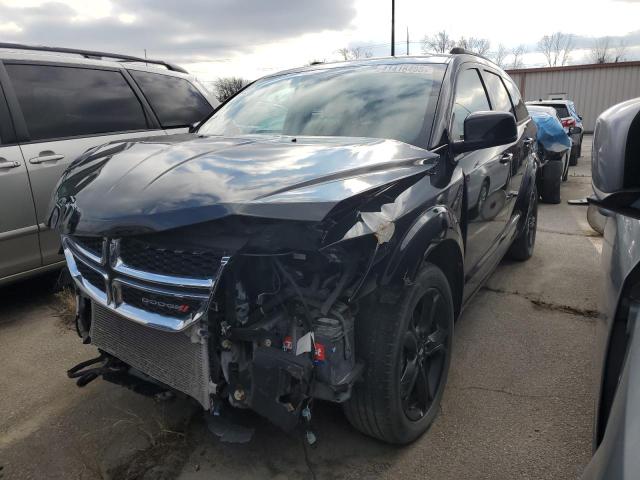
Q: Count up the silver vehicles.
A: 2